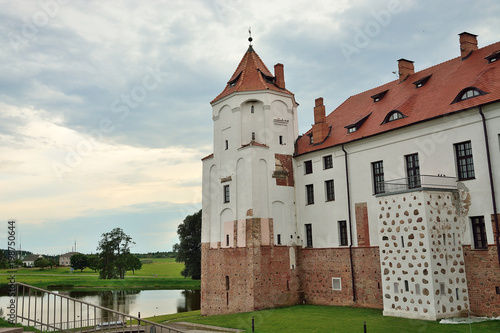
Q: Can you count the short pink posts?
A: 0